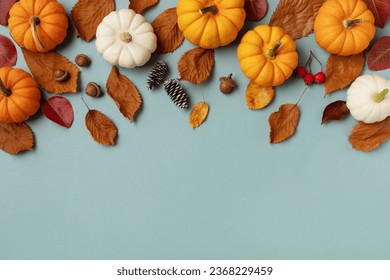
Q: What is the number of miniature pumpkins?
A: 7